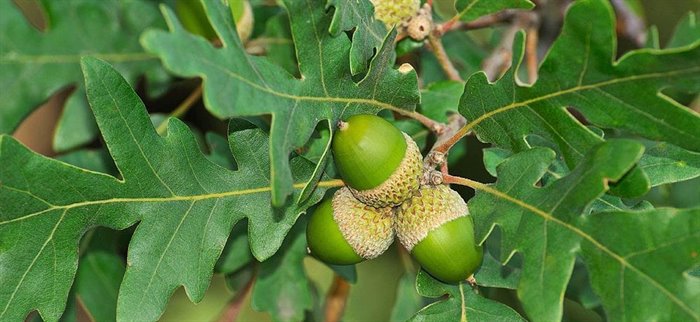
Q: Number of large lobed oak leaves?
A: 4